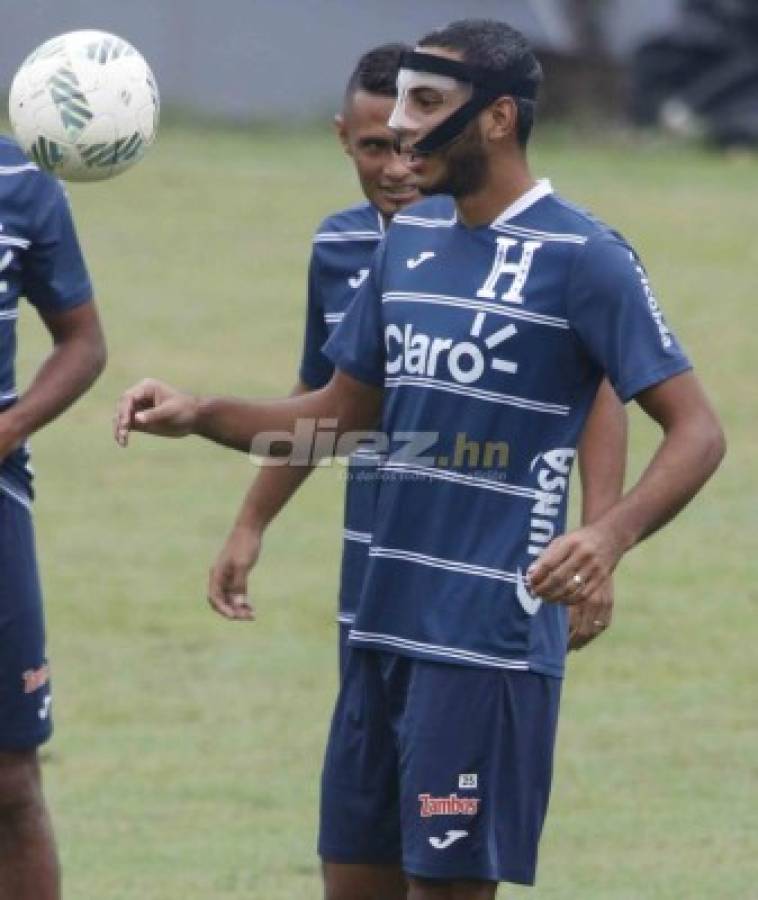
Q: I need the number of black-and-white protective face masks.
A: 1